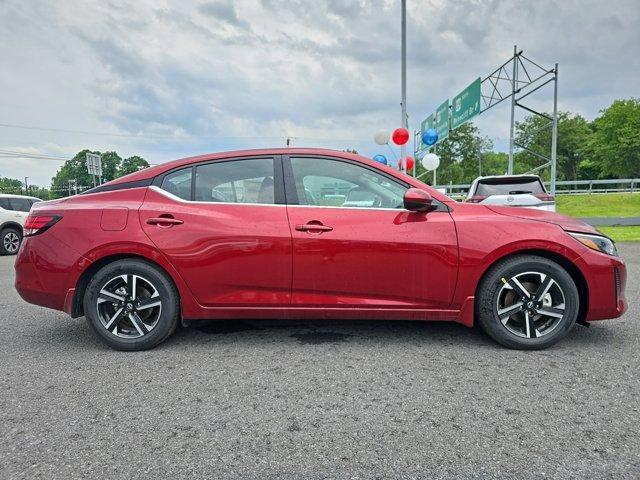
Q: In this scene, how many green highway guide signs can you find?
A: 3